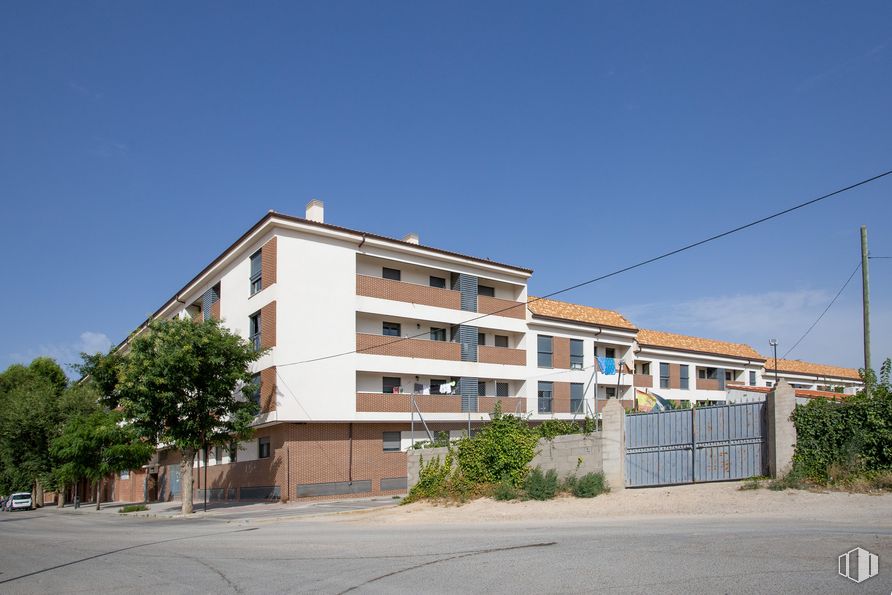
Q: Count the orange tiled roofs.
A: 3